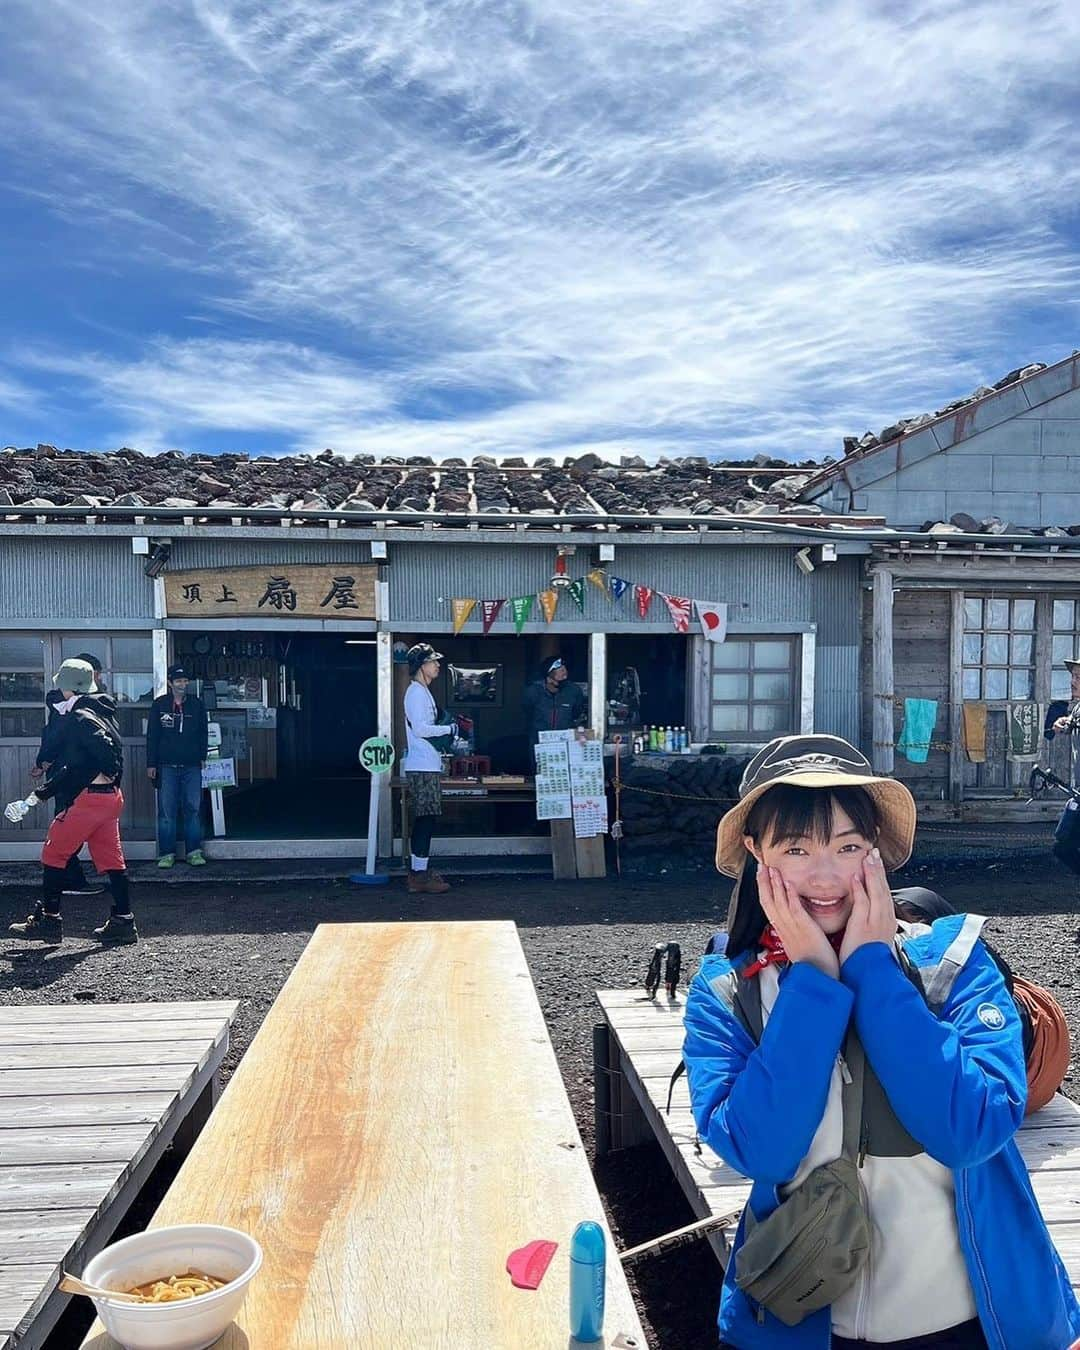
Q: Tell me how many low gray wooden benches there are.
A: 2